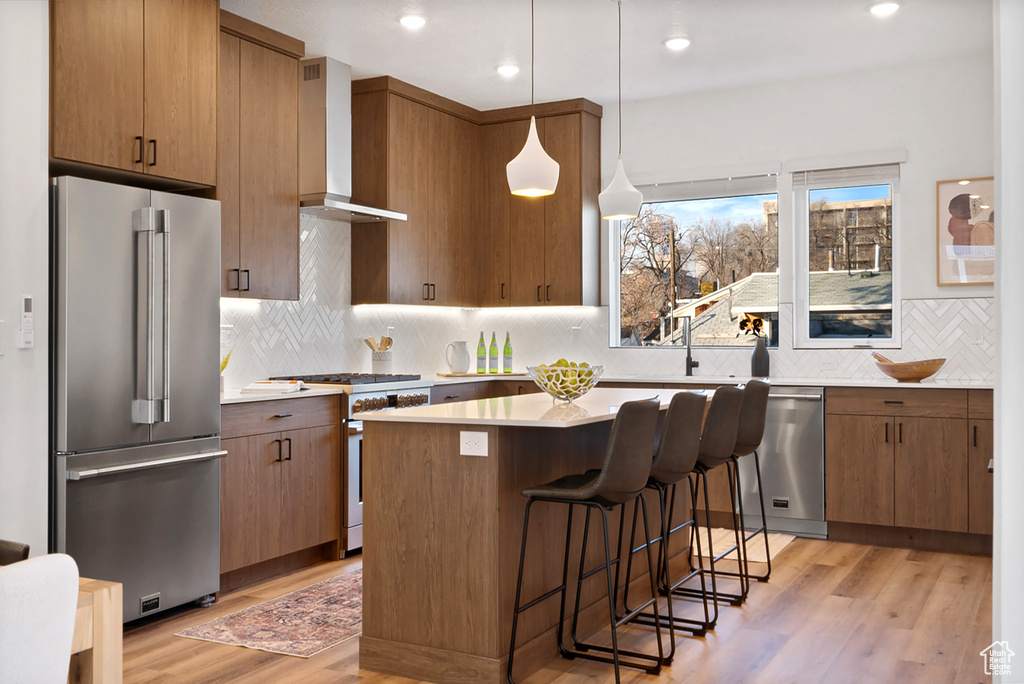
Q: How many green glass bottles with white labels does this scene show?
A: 3